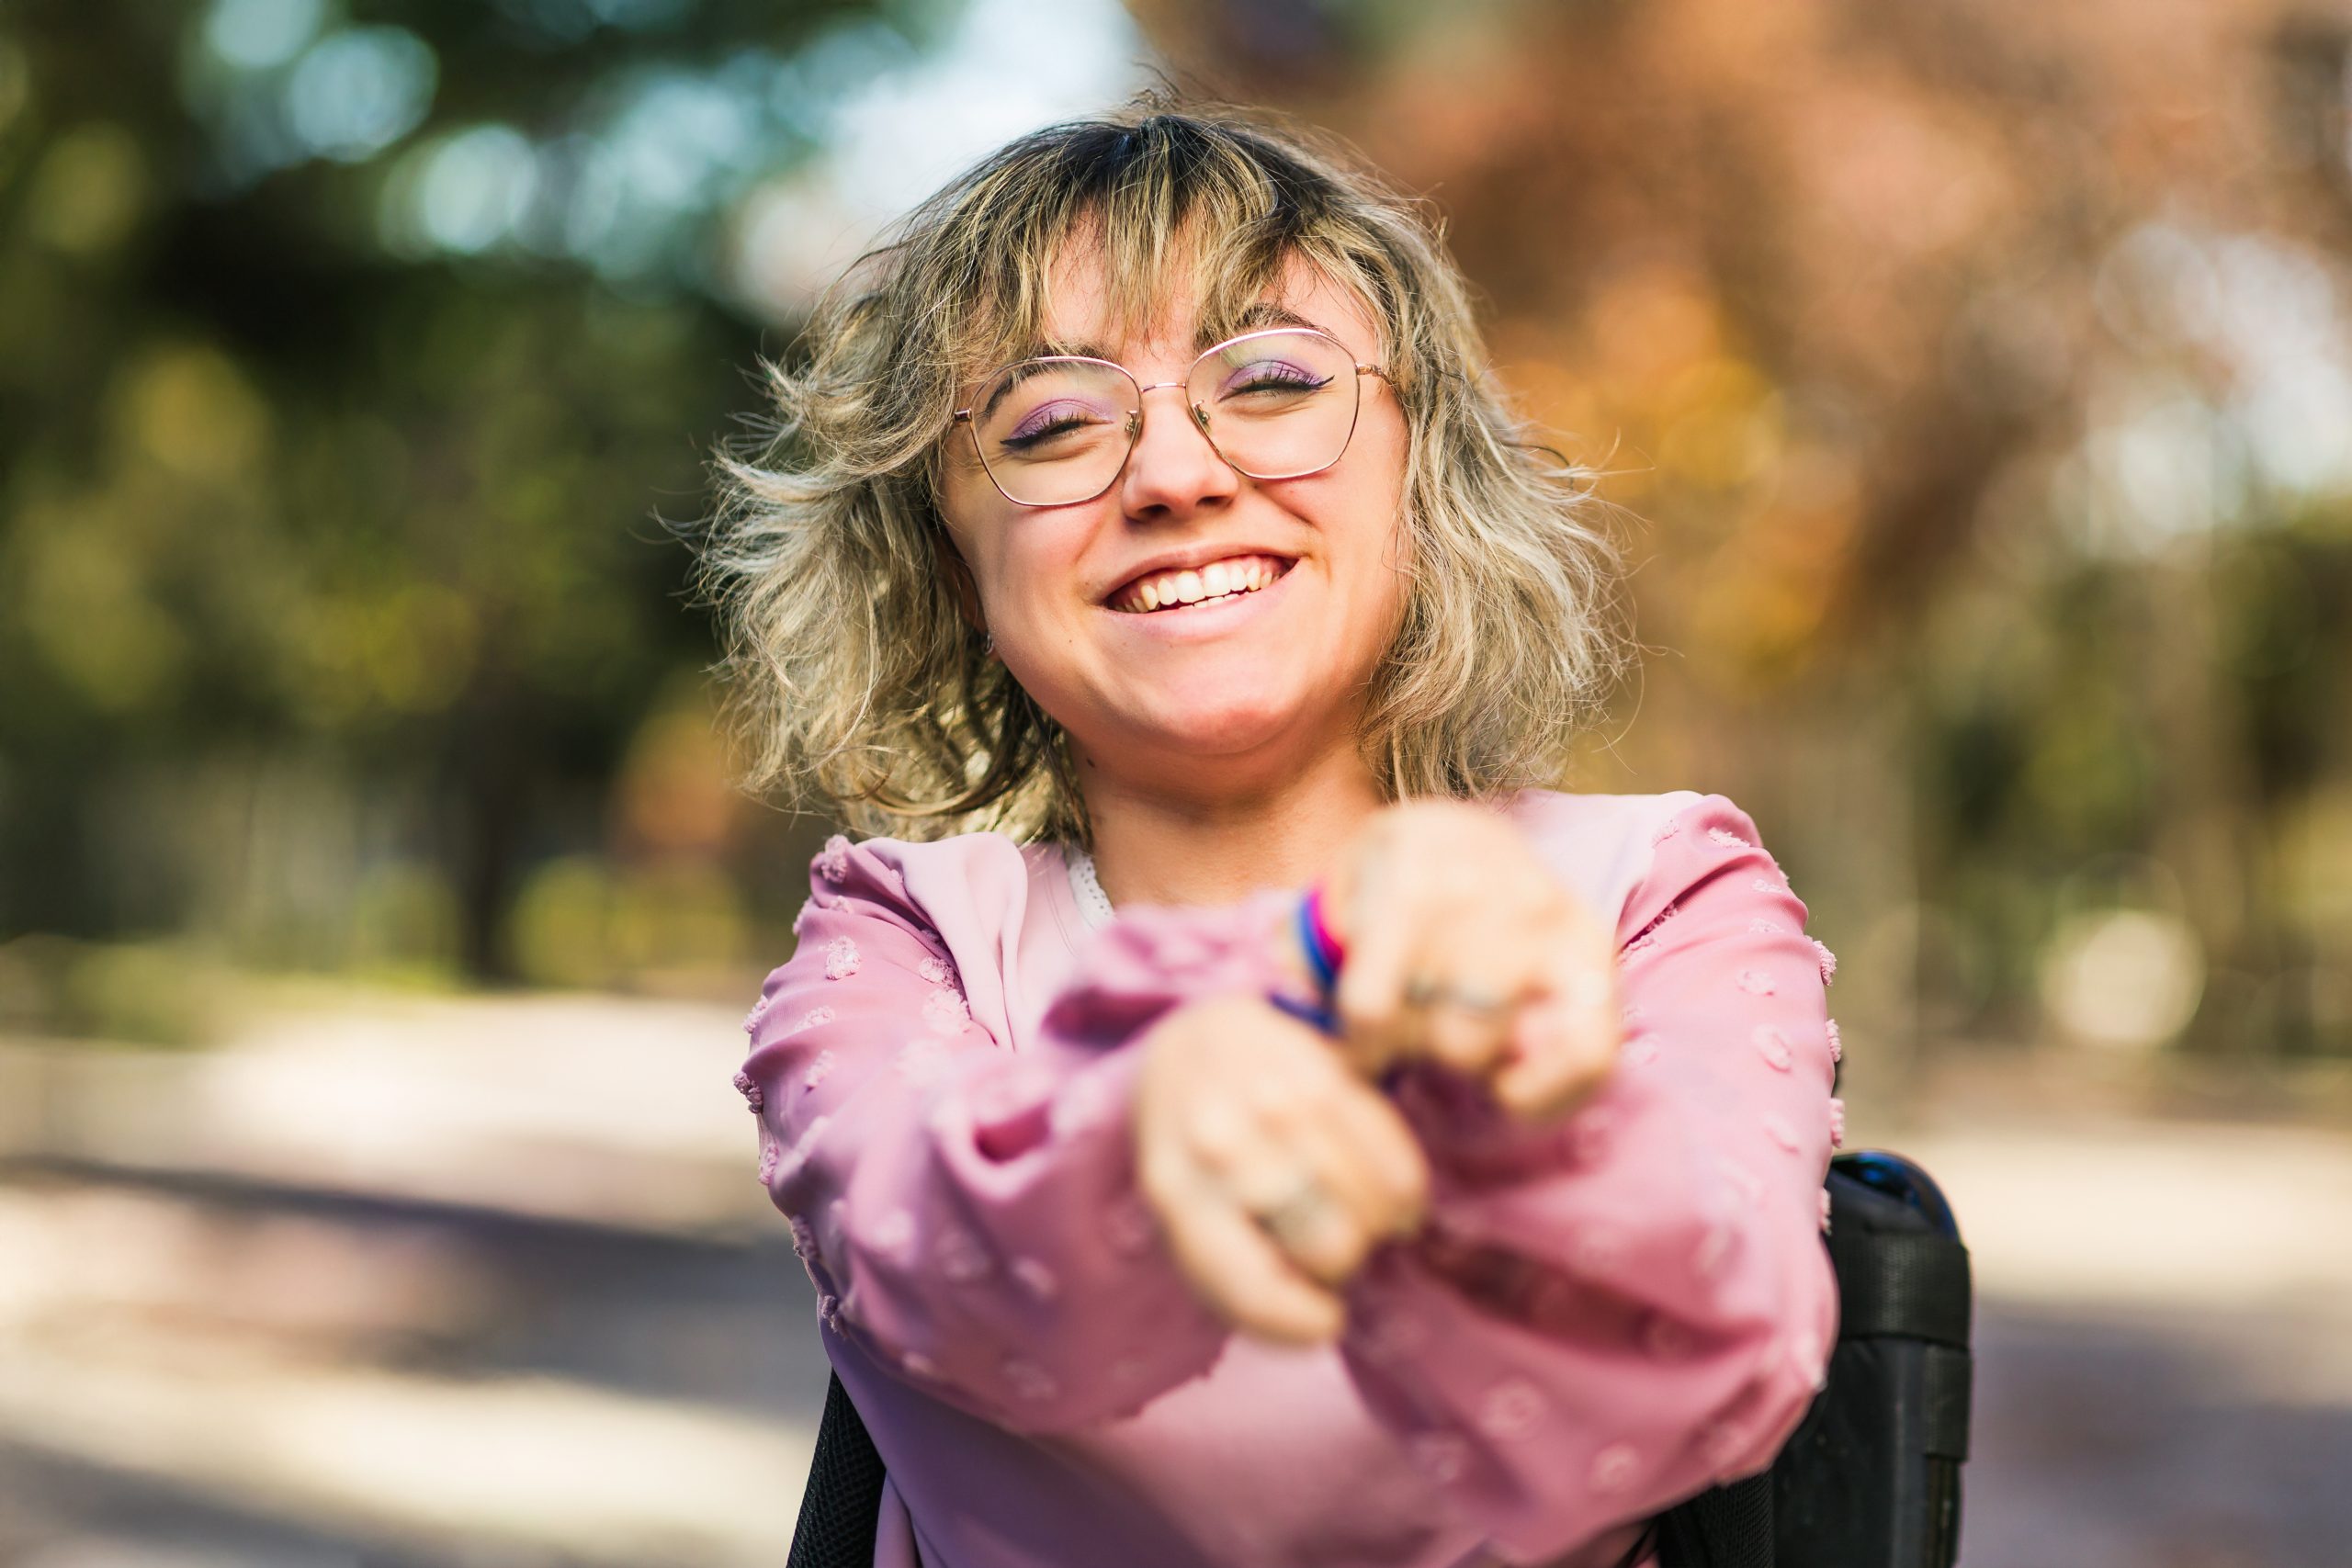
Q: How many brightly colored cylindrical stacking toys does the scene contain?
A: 0